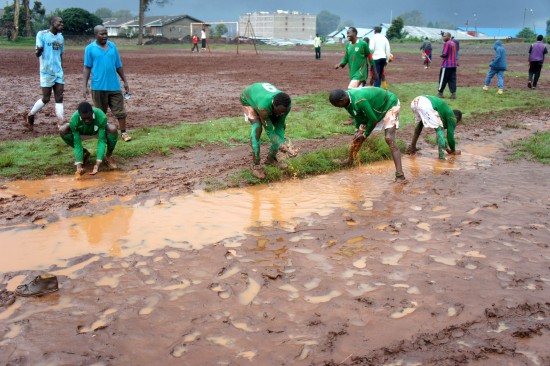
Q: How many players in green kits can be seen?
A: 5